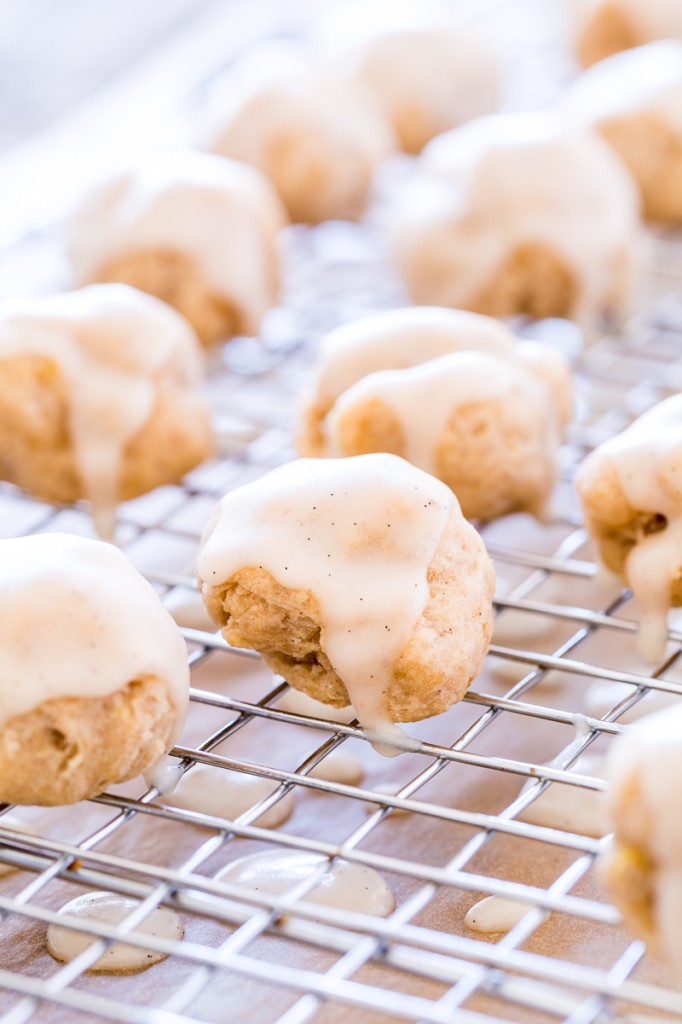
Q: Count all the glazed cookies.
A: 12